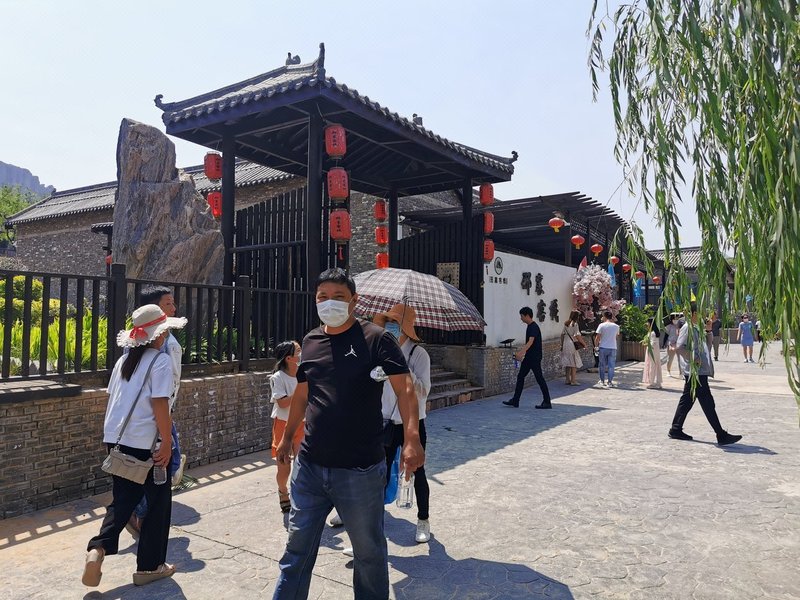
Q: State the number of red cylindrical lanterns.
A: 11